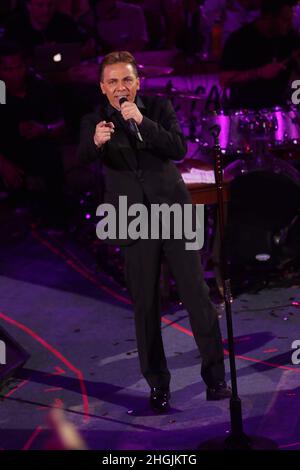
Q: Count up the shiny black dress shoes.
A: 2